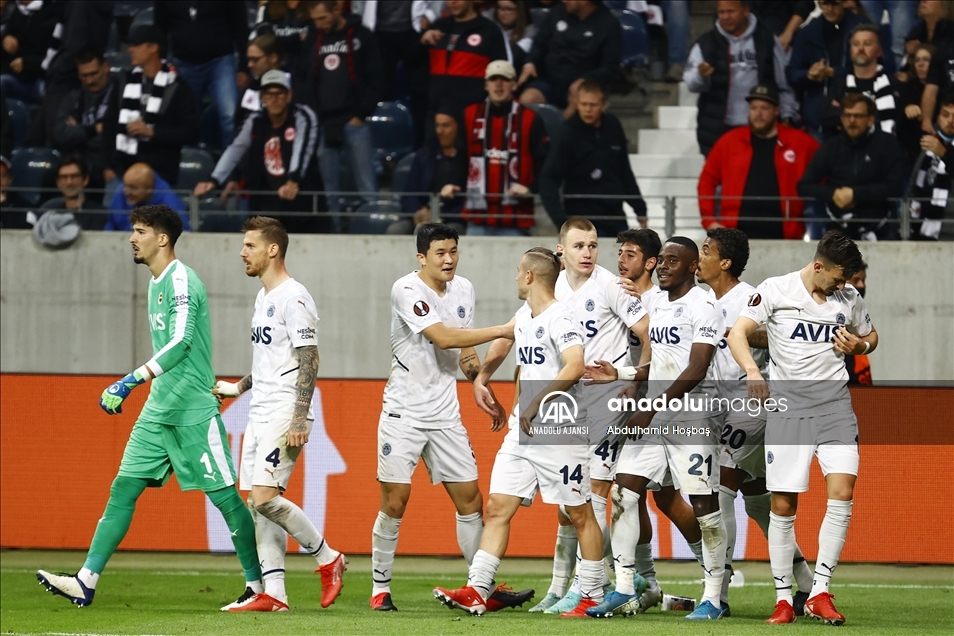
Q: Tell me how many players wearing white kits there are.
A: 8